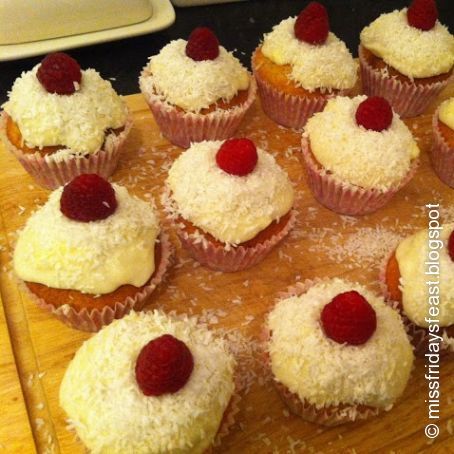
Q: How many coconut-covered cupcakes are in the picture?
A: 11